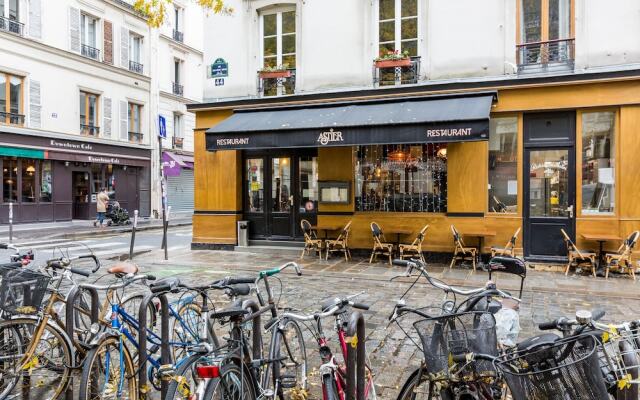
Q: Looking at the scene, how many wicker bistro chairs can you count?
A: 8